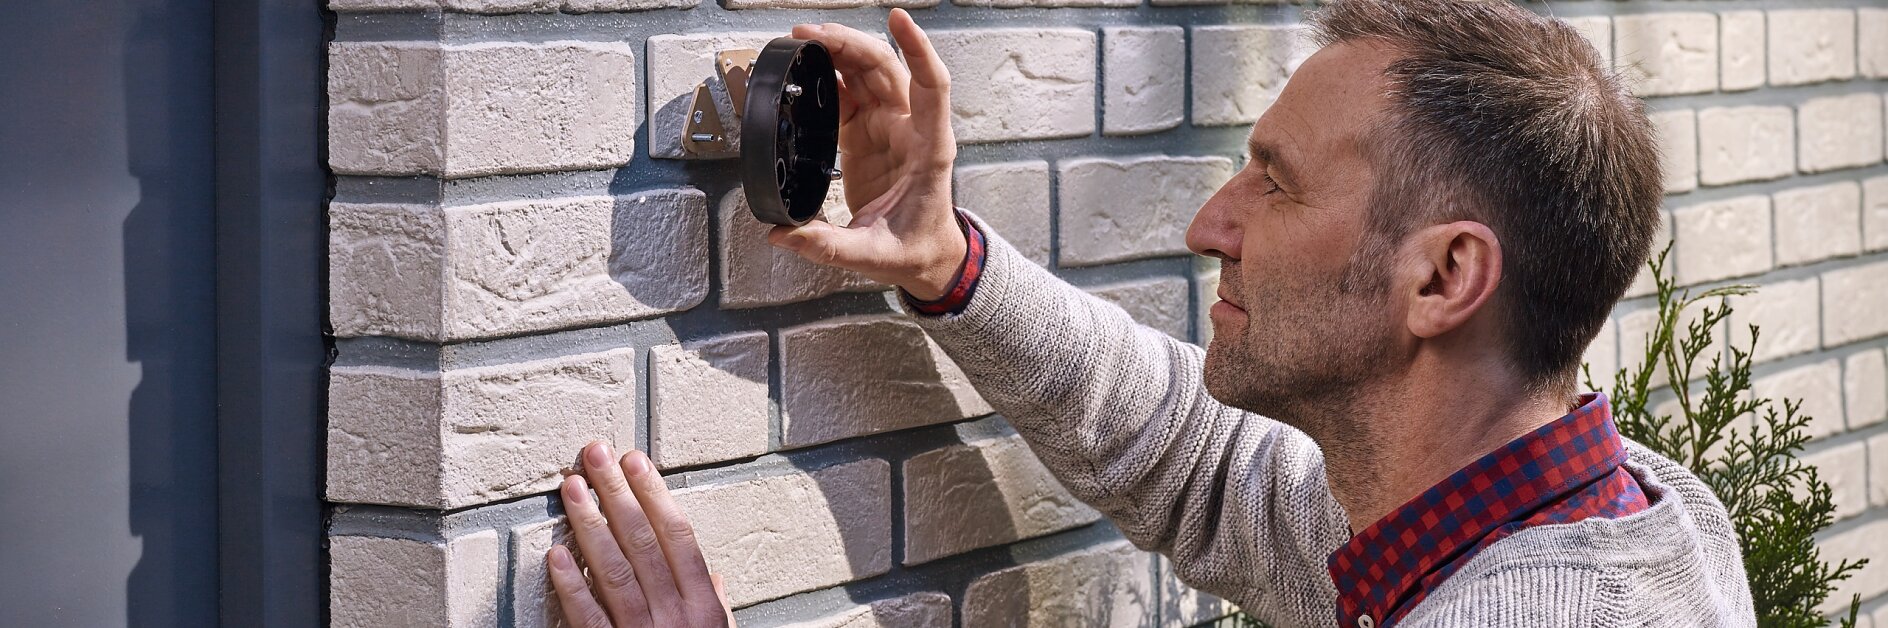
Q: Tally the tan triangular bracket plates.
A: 2